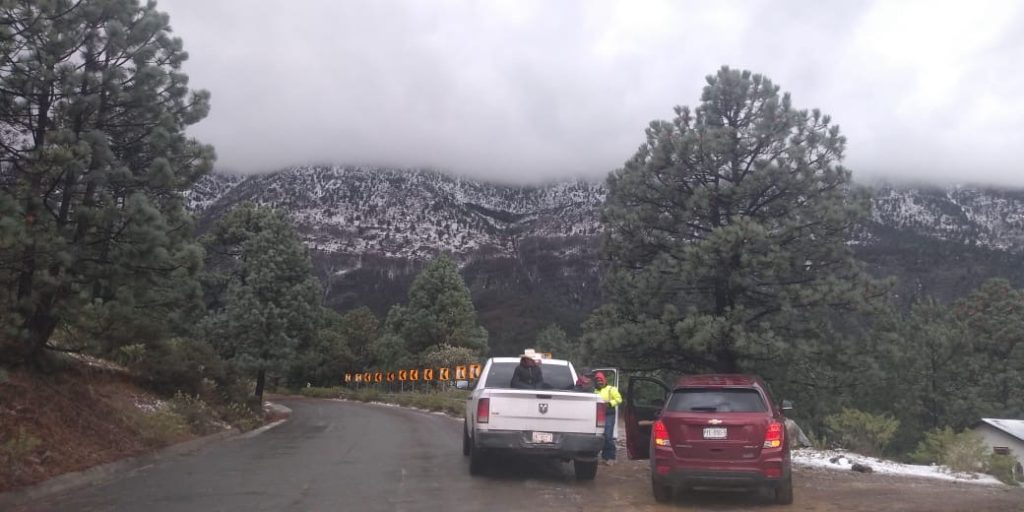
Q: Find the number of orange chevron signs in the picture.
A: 11